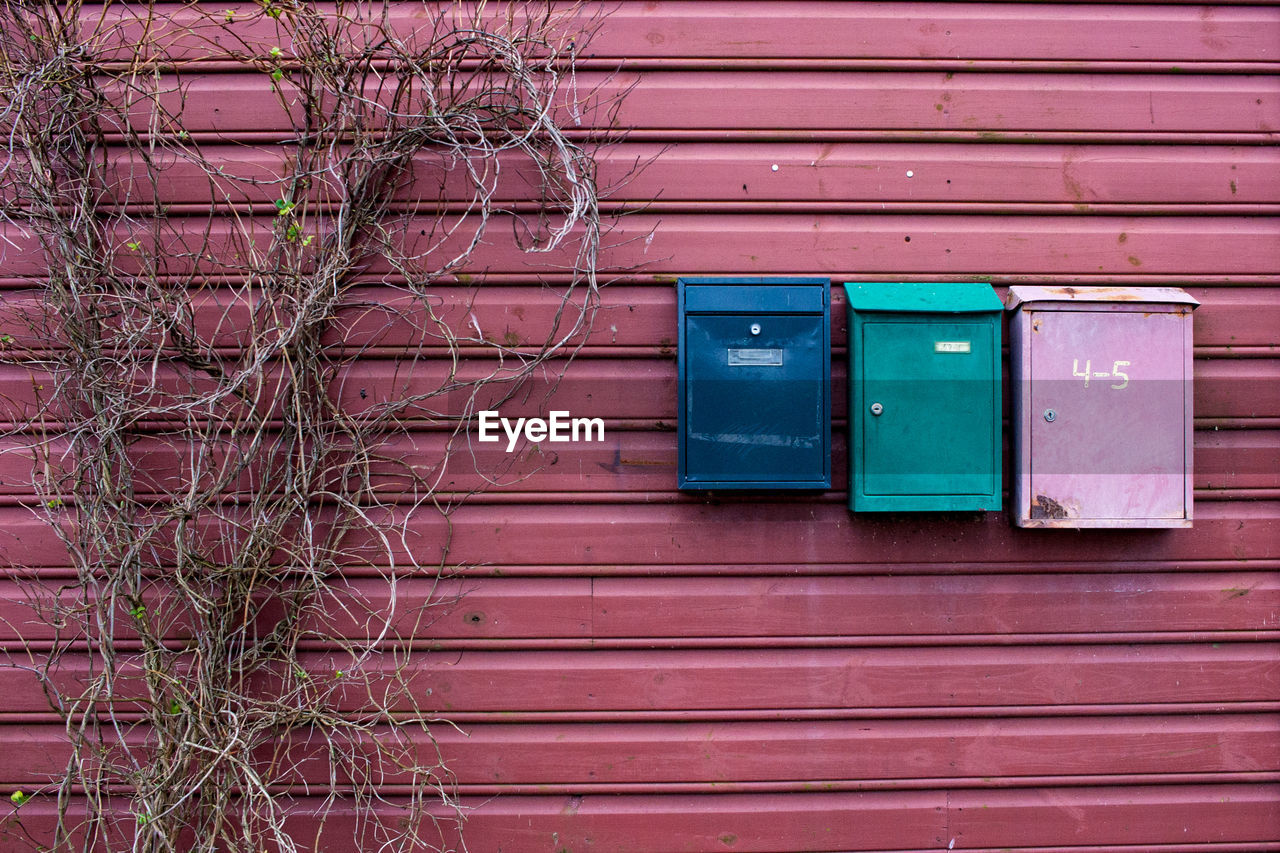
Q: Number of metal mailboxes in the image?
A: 3